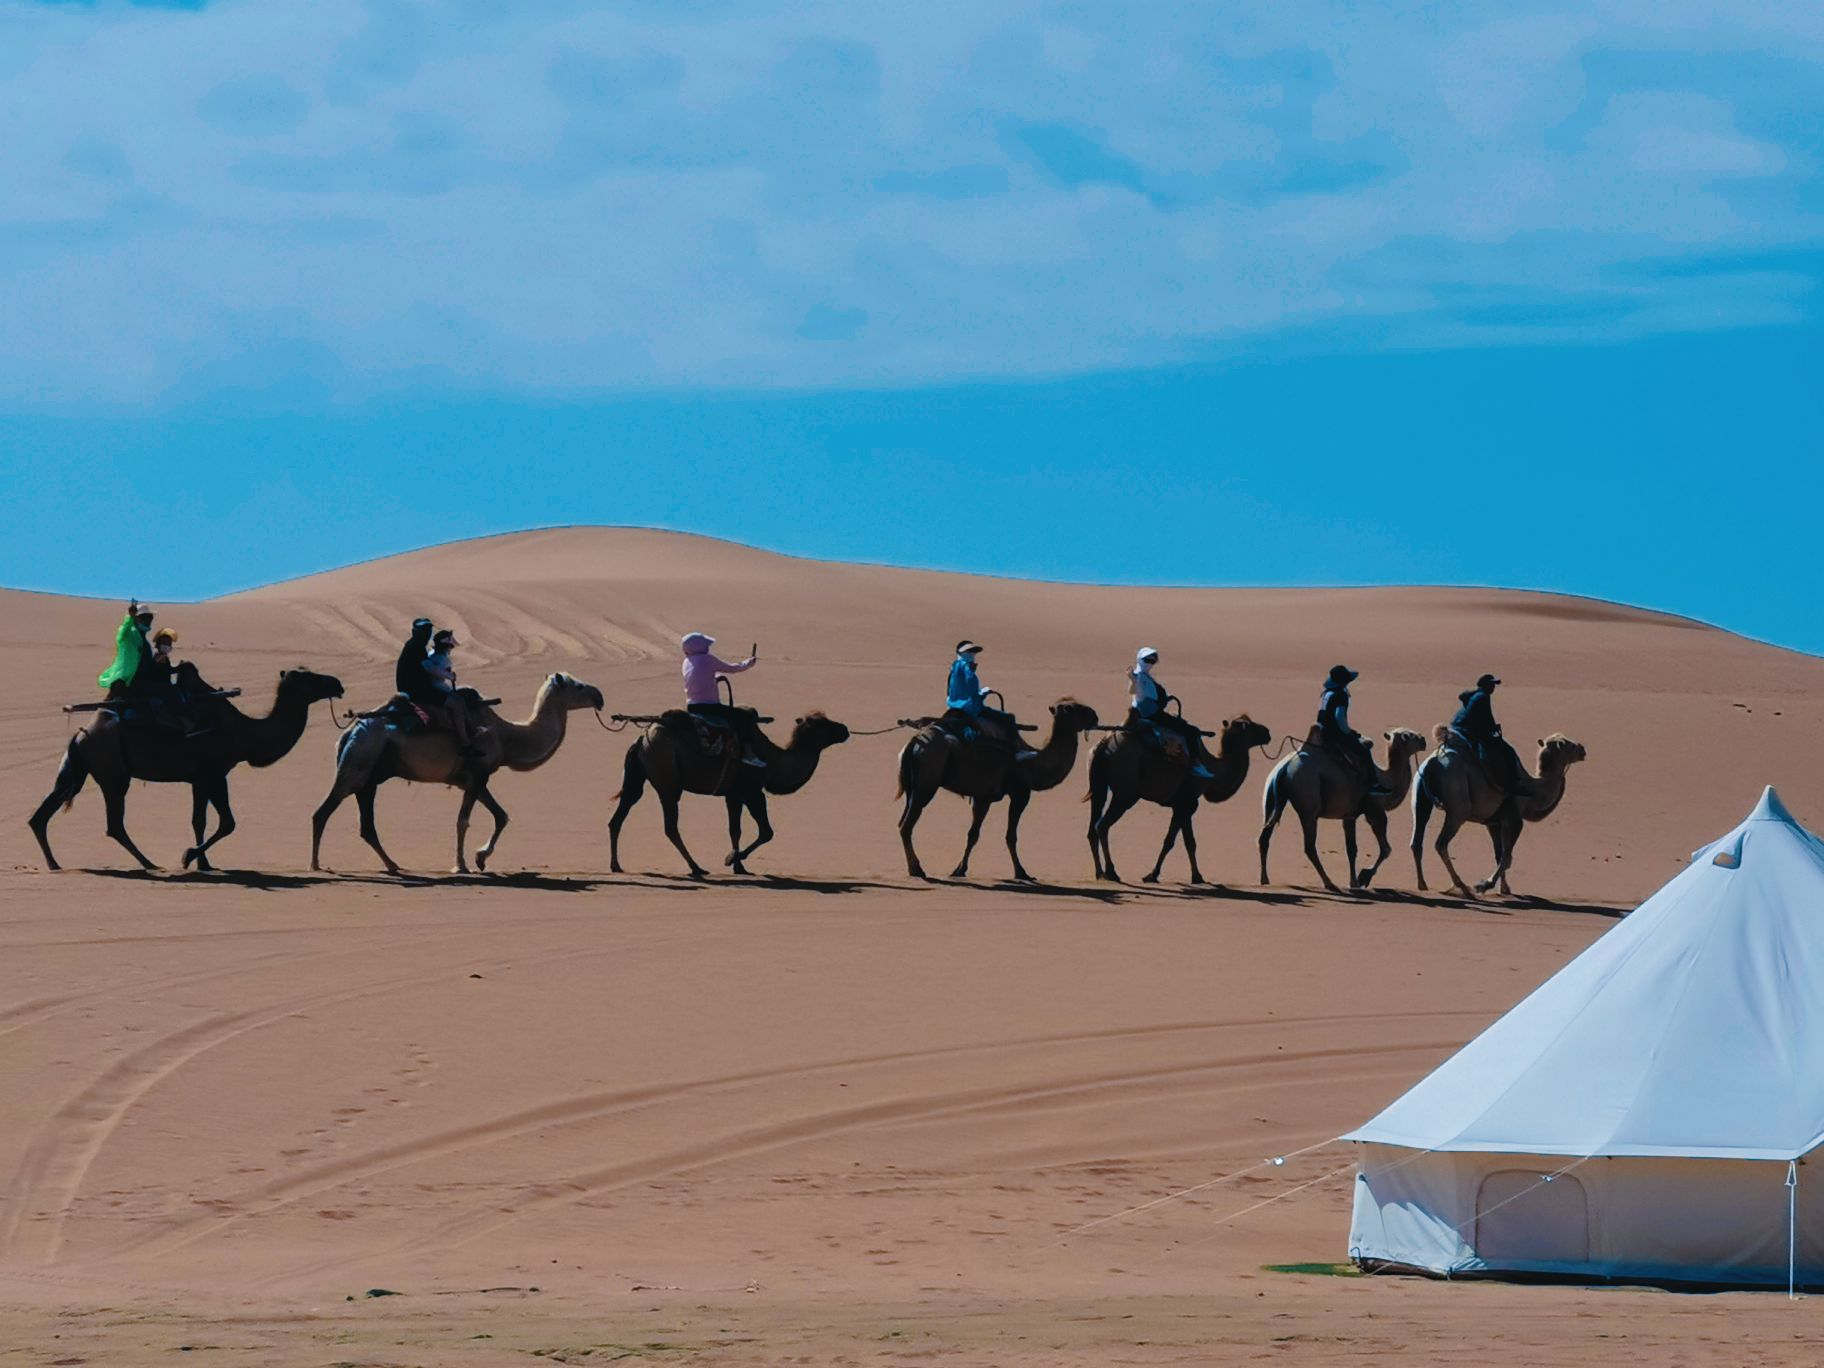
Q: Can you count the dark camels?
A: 4